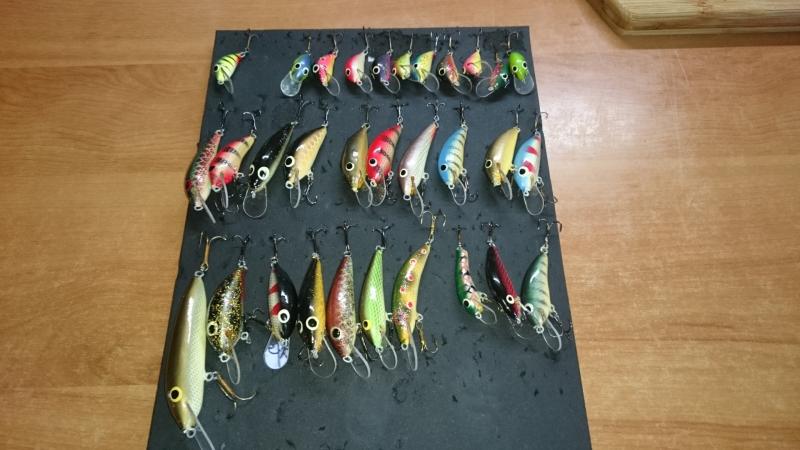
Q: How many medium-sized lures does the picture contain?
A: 10